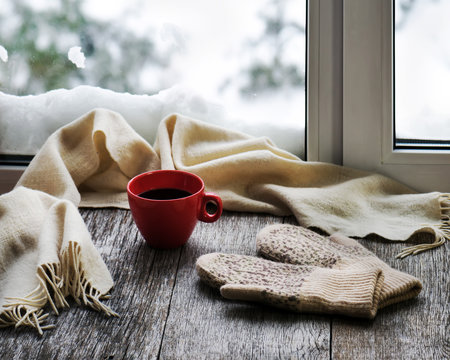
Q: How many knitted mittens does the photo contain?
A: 2